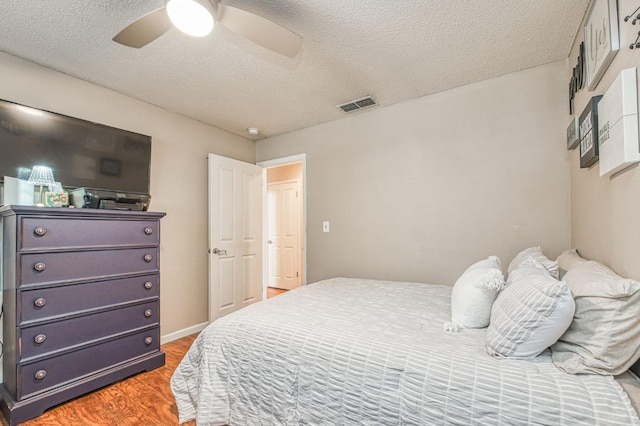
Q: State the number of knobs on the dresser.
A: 10